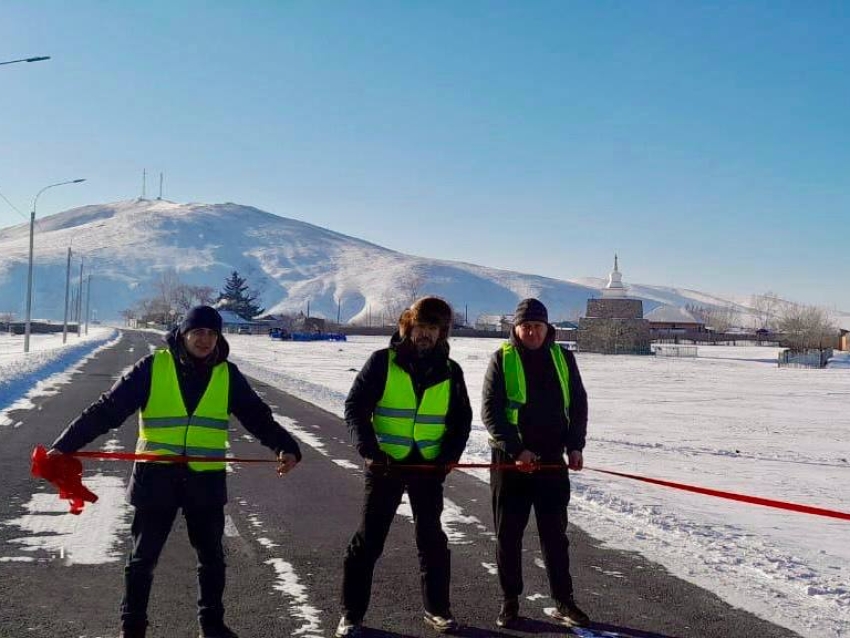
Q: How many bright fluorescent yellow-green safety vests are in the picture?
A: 3